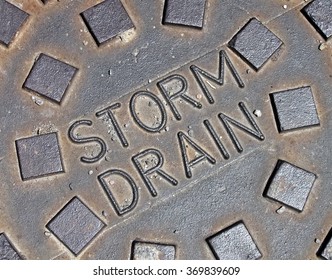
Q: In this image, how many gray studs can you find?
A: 14